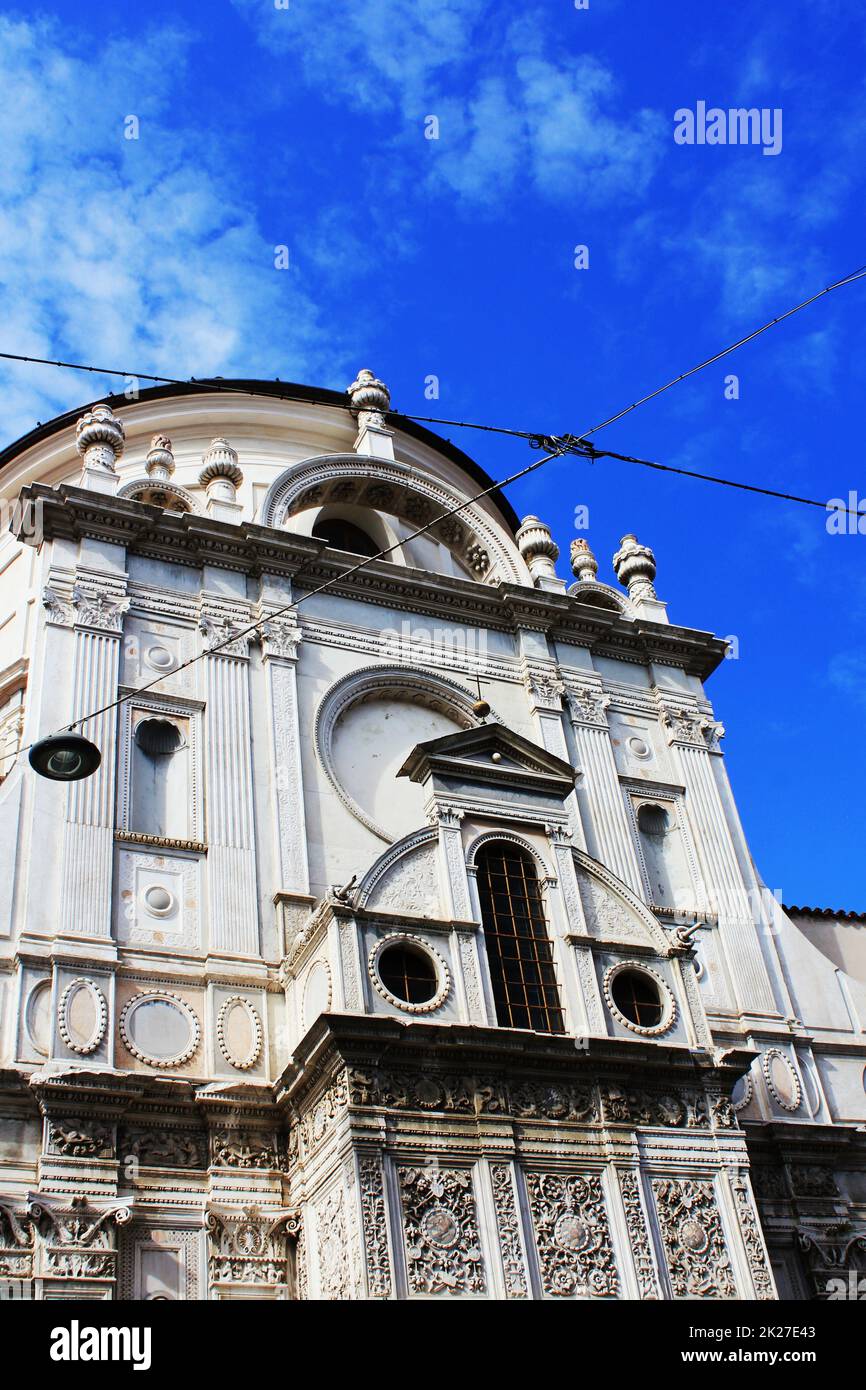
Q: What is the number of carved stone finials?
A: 7